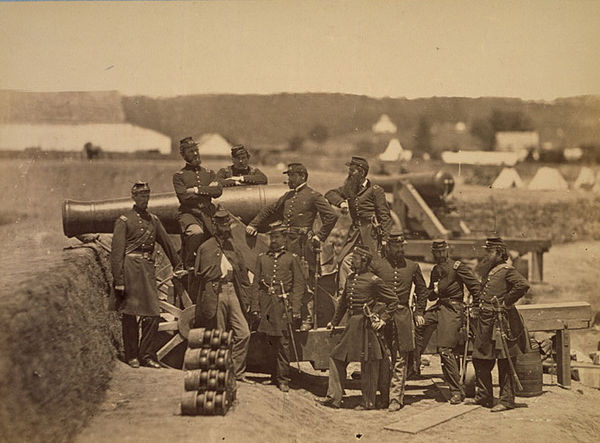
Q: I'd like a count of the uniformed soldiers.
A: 11